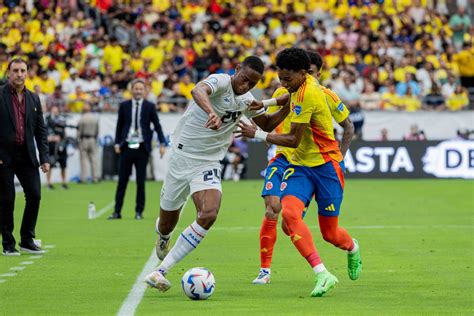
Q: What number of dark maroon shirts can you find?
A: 1